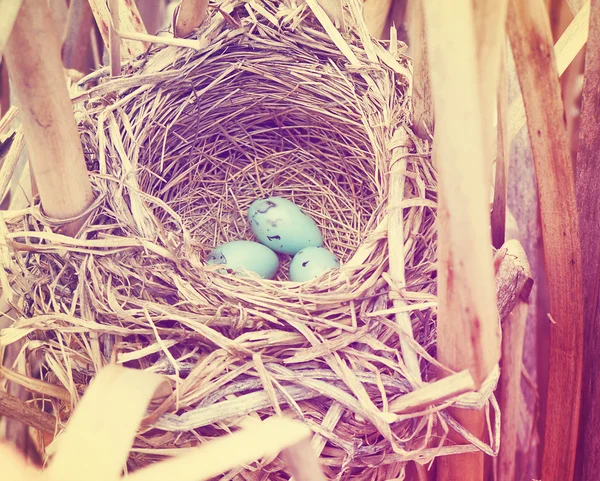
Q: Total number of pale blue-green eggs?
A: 3